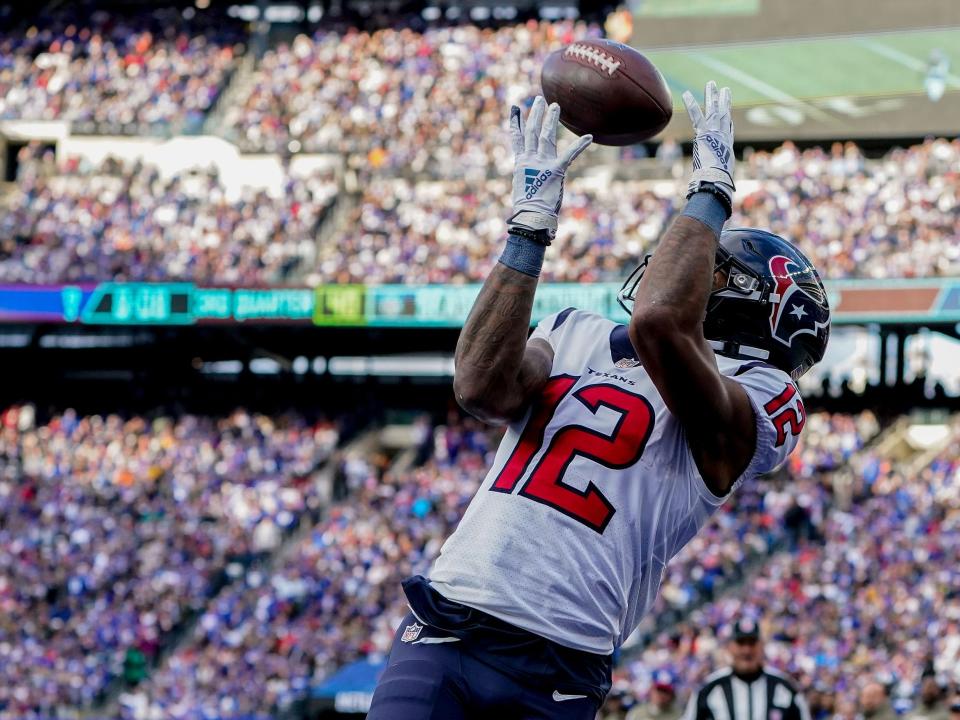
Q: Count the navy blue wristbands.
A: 2